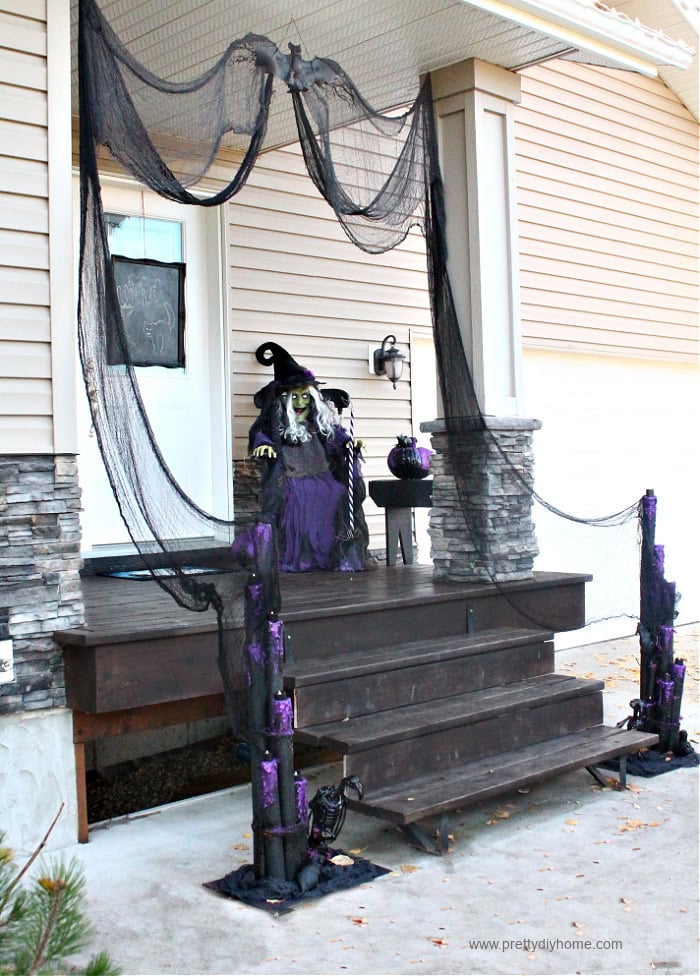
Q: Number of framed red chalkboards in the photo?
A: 0